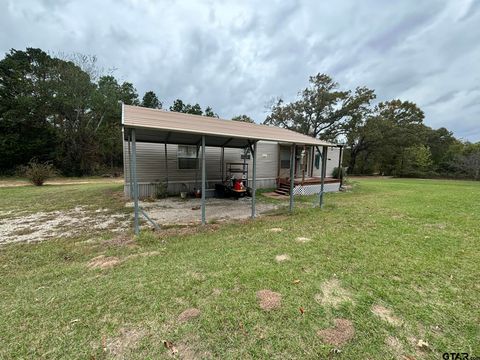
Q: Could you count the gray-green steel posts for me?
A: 5